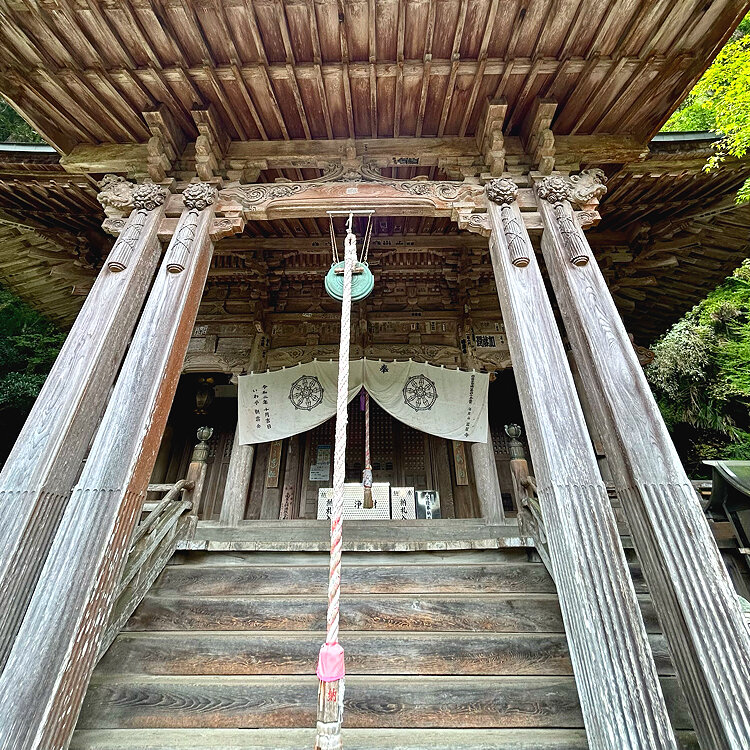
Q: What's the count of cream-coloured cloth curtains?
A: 2